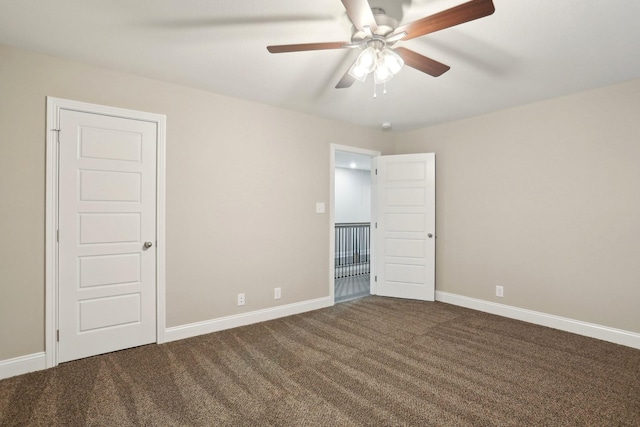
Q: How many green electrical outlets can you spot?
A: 0